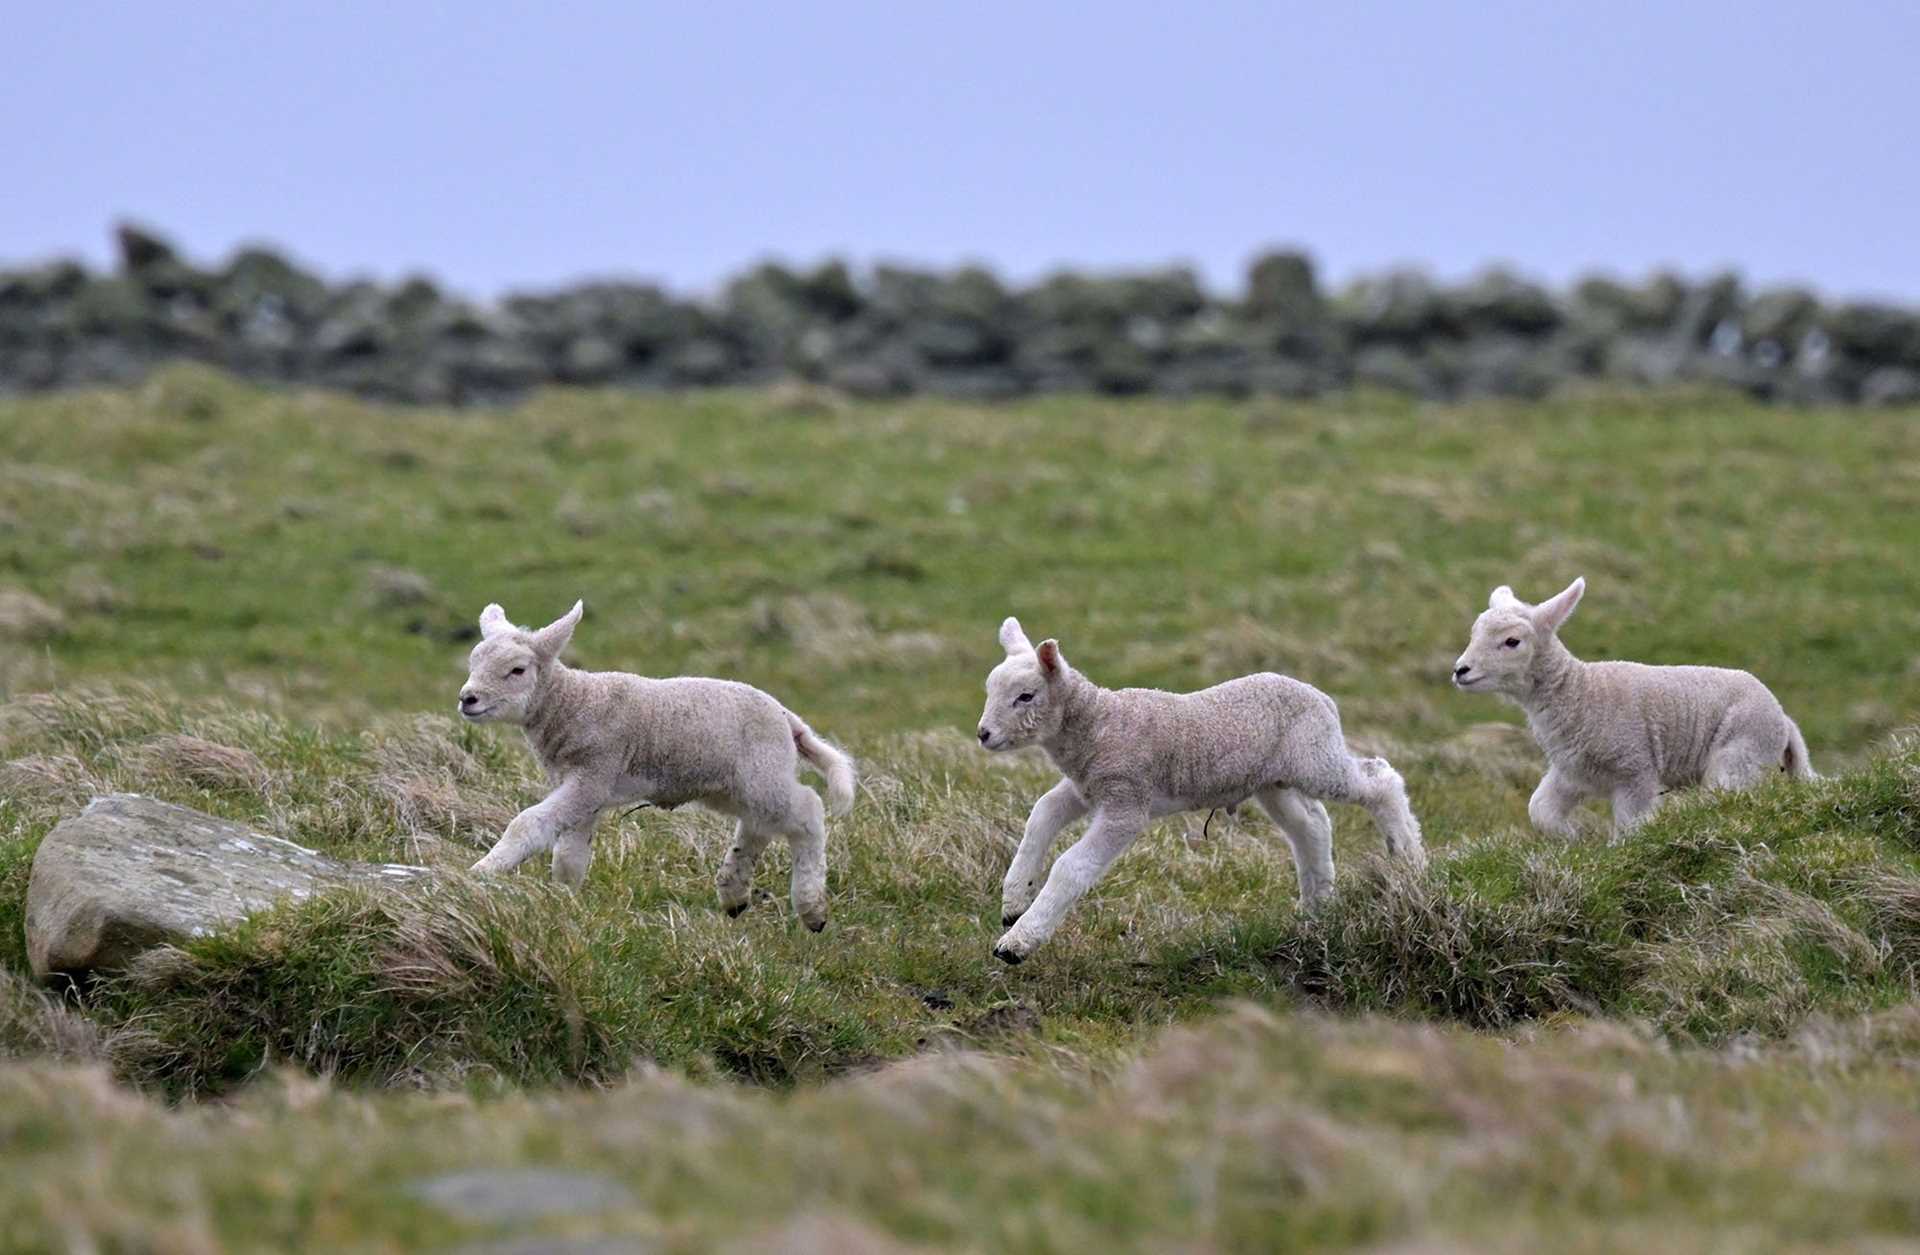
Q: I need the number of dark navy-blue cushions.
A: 0